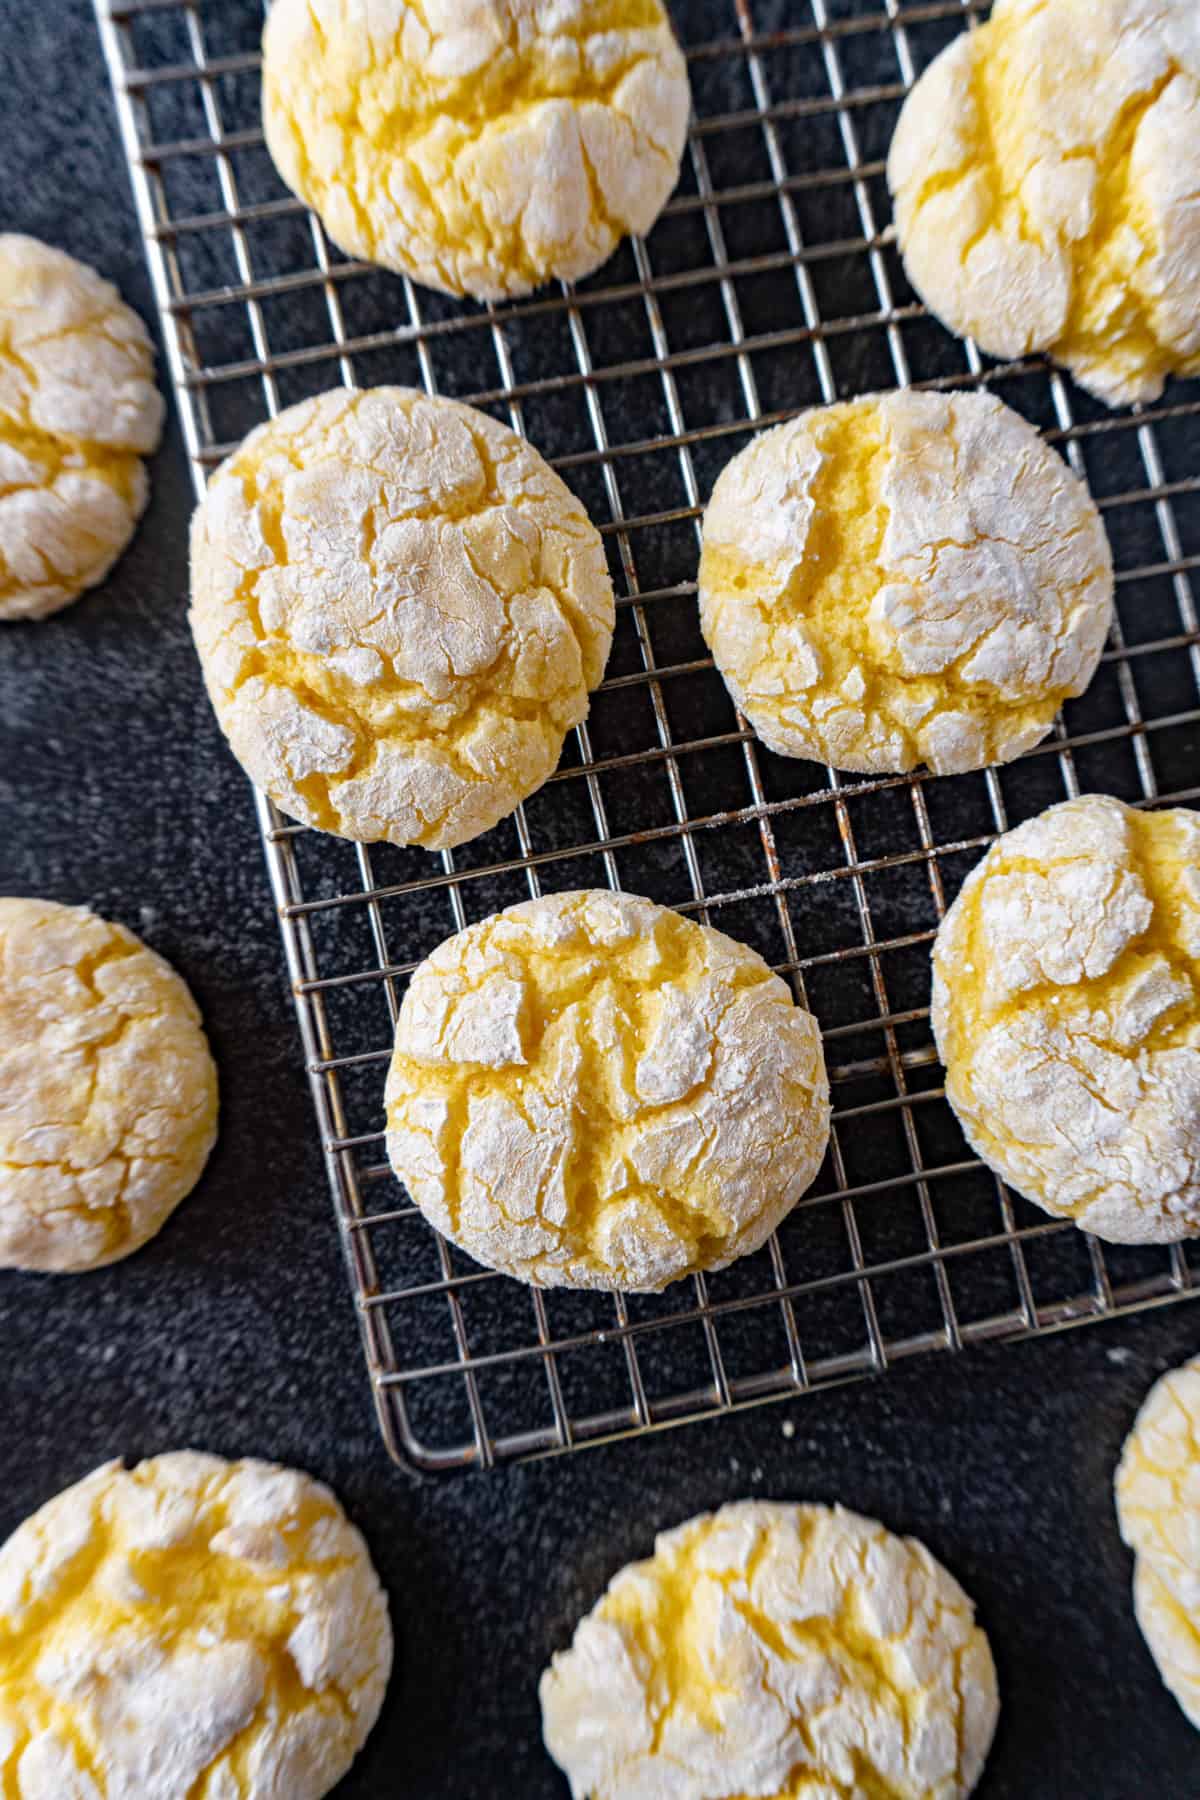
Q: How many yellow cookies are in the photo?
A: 11